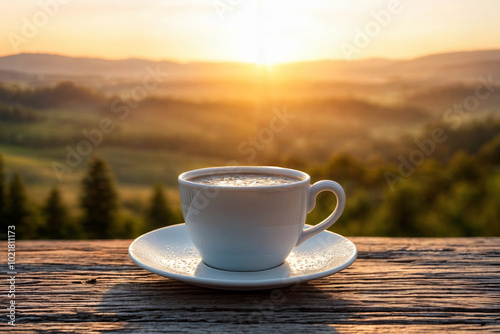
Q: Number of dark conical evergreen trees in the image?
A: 5